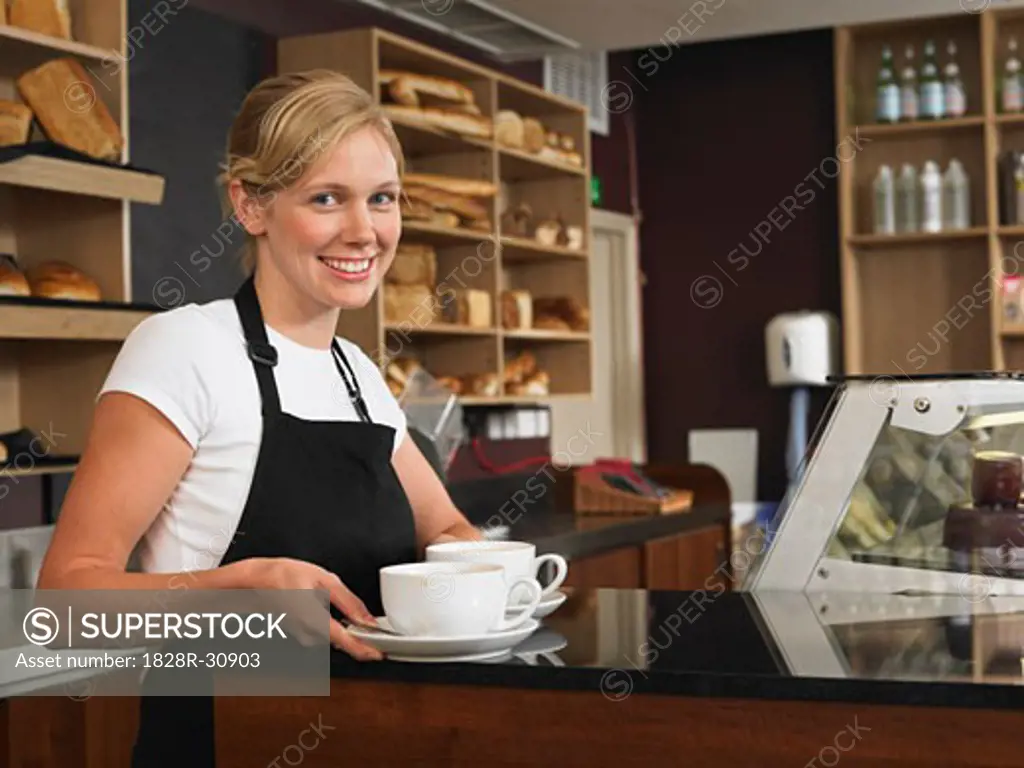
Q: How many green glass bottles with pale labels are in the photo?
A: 2